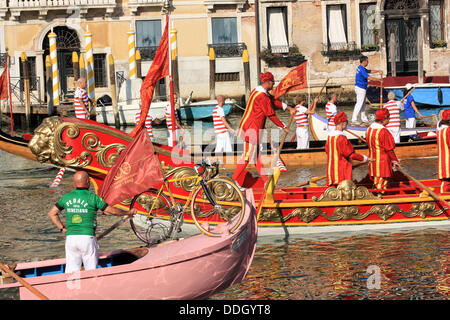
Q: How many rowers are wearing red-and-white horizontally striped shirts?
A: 7